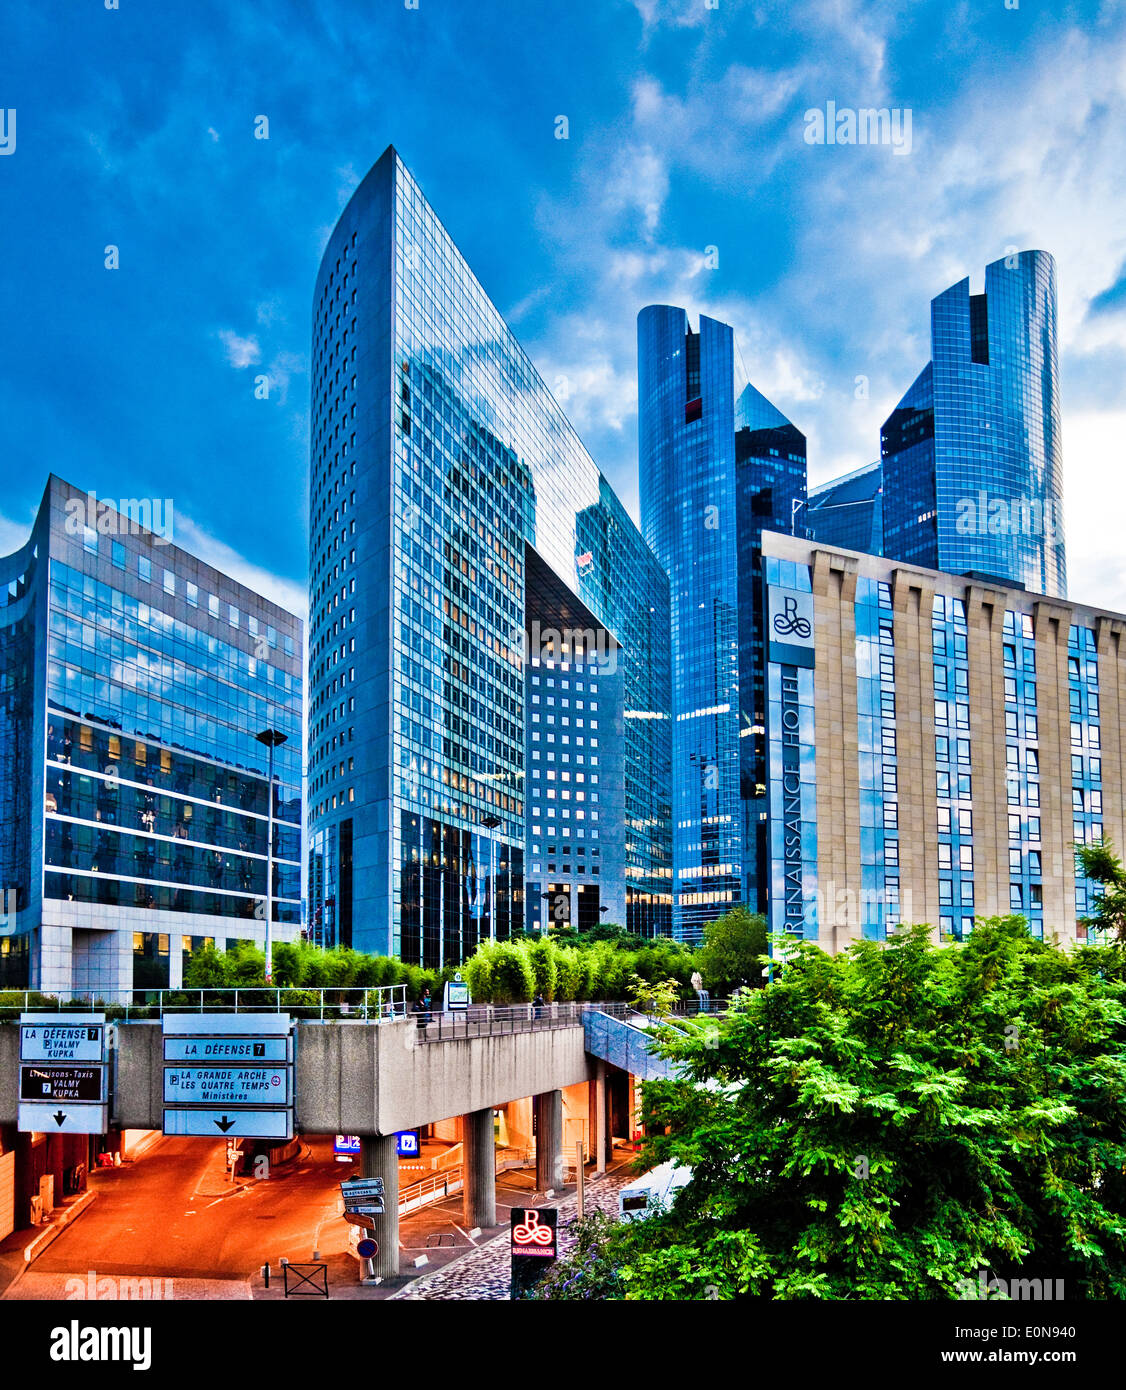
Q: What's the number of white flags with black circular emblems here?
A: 0